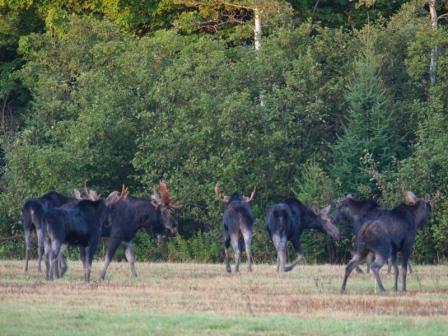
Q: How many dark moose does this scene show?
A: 7